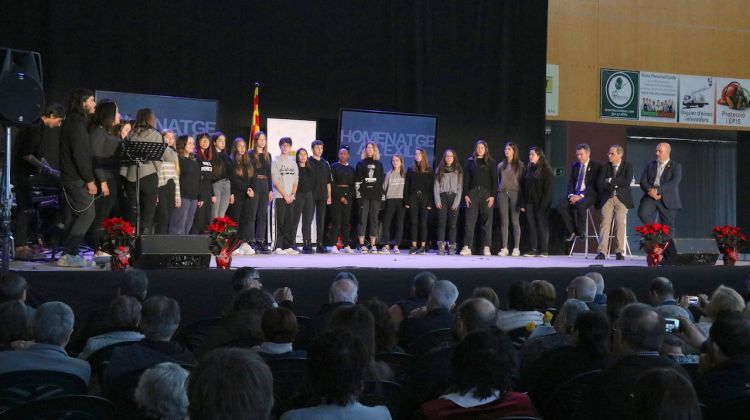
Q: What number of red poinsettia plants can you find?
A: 4